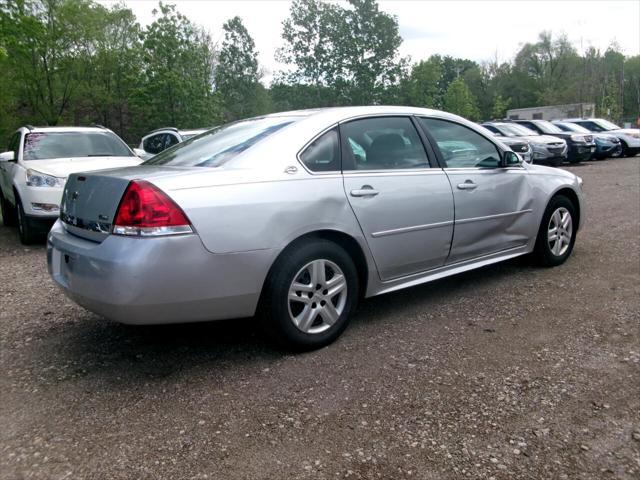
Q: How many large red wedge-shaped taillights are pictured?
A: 1